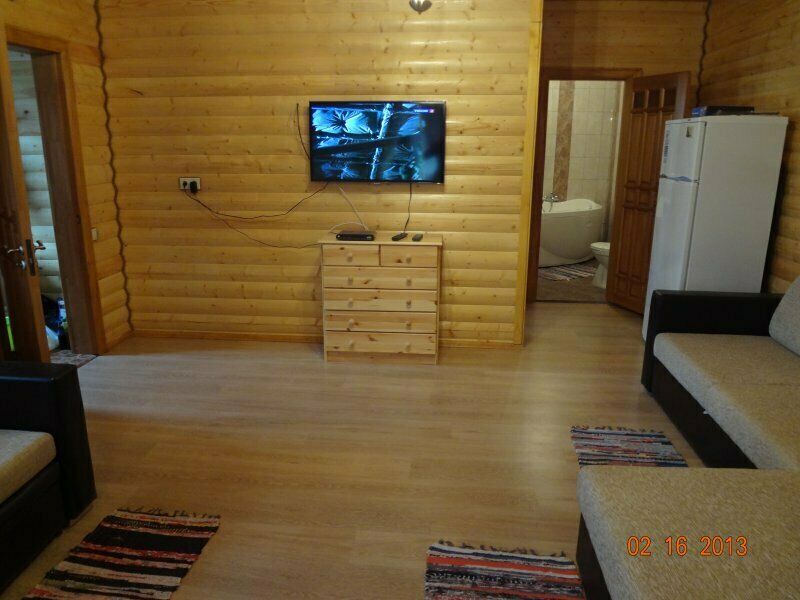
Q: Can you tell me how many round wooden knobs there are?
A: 10